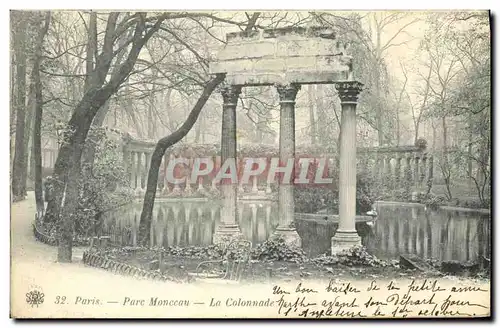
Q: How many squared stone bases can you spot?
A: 3